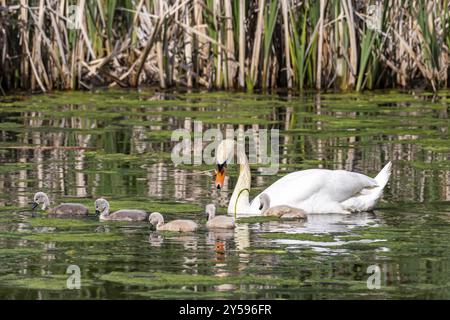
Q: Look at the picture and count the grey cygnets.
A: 5